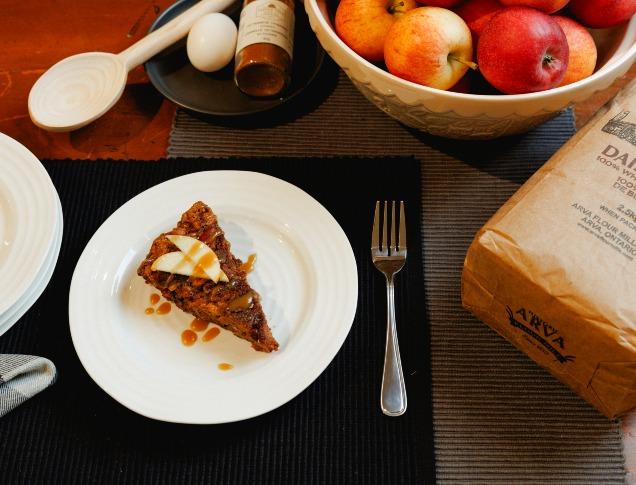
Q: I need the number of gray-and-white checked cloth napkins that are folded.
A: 1